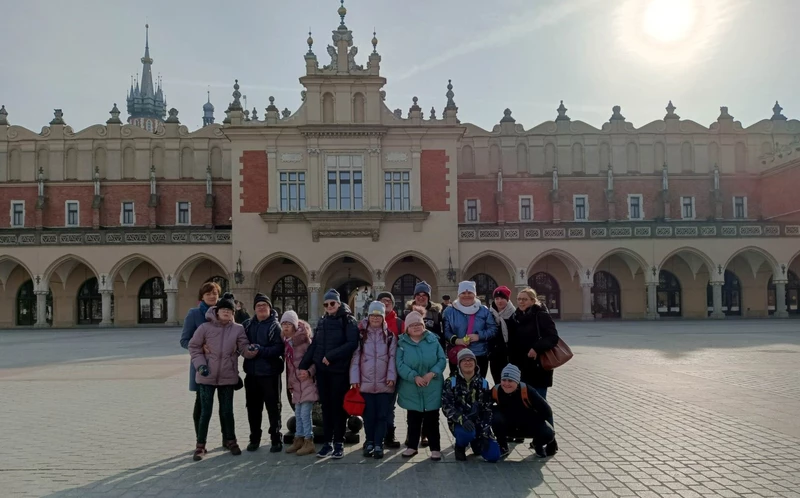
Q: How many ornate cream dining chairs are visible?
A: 0